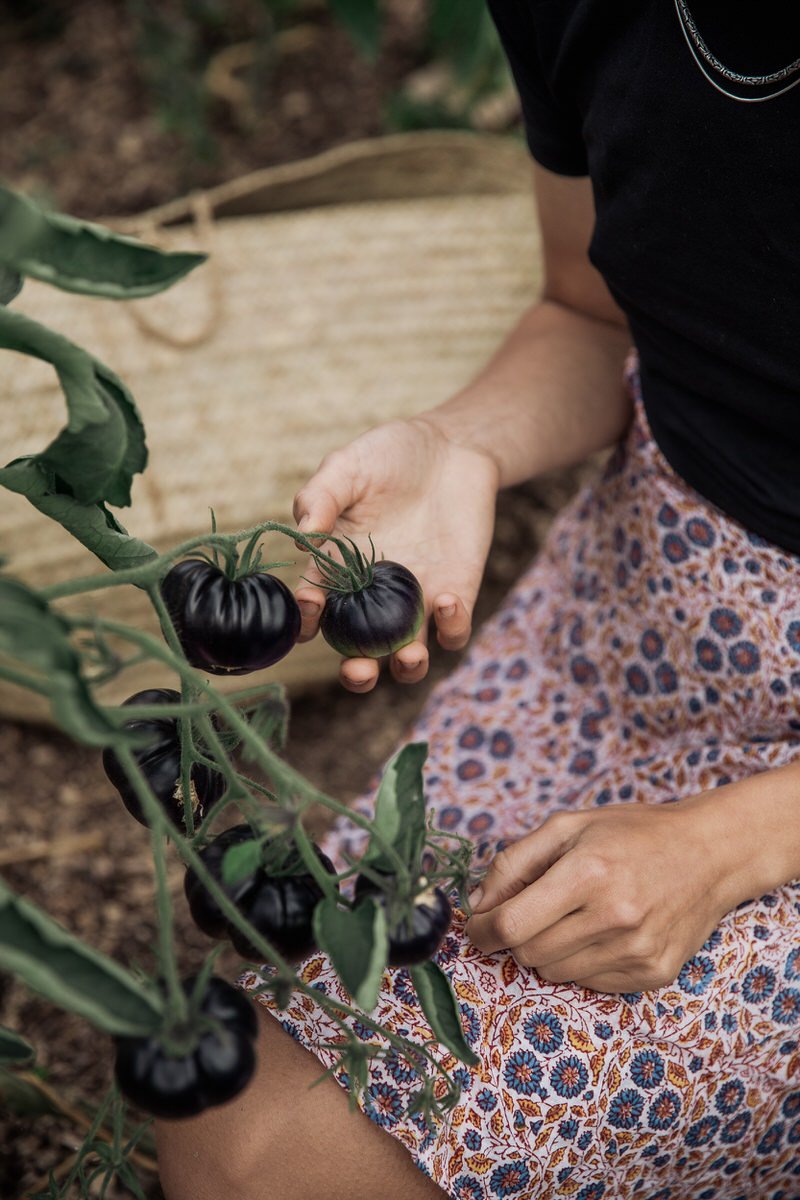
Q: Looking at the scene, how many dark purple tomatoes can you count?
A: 6